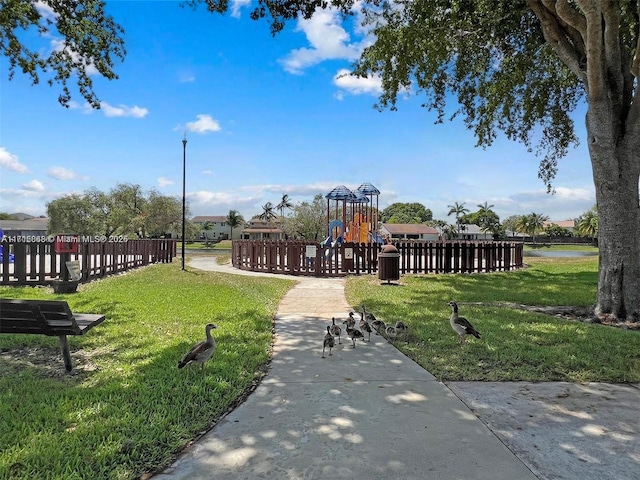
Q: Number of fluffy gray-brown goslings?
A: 9